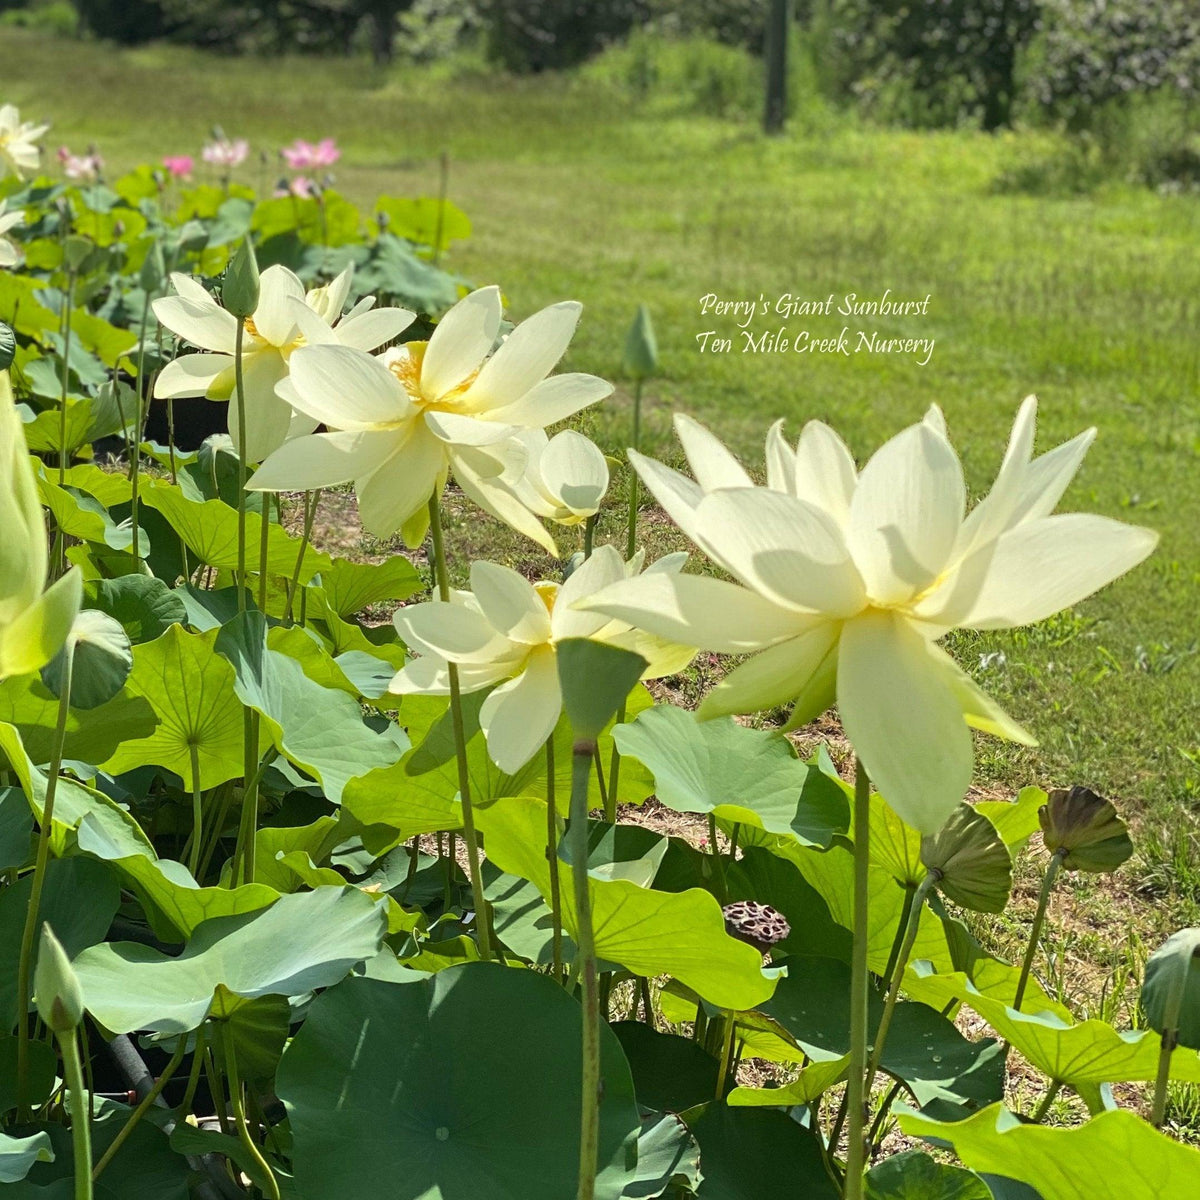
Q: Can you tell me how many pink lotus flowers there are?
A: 5